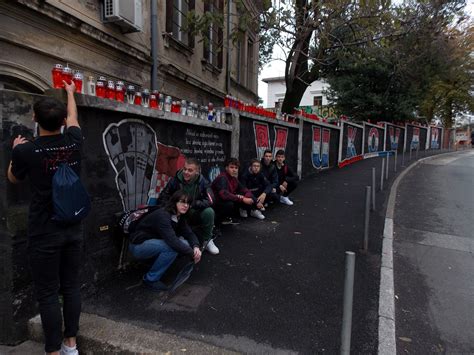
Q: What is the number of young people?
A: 7